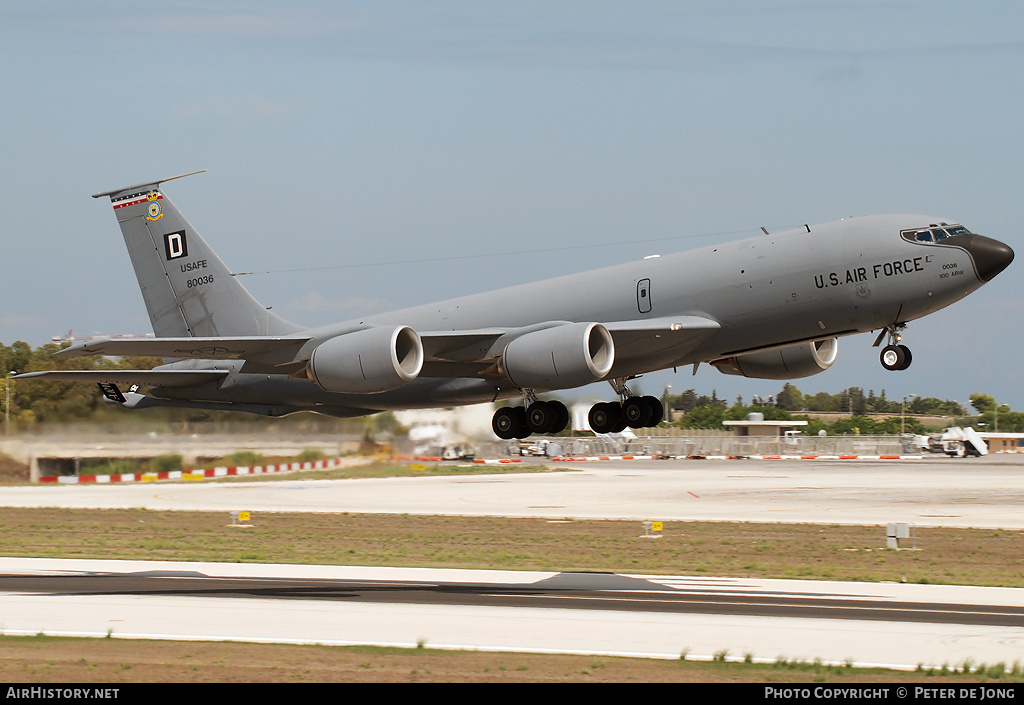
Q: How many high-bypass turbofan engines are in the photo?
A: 3